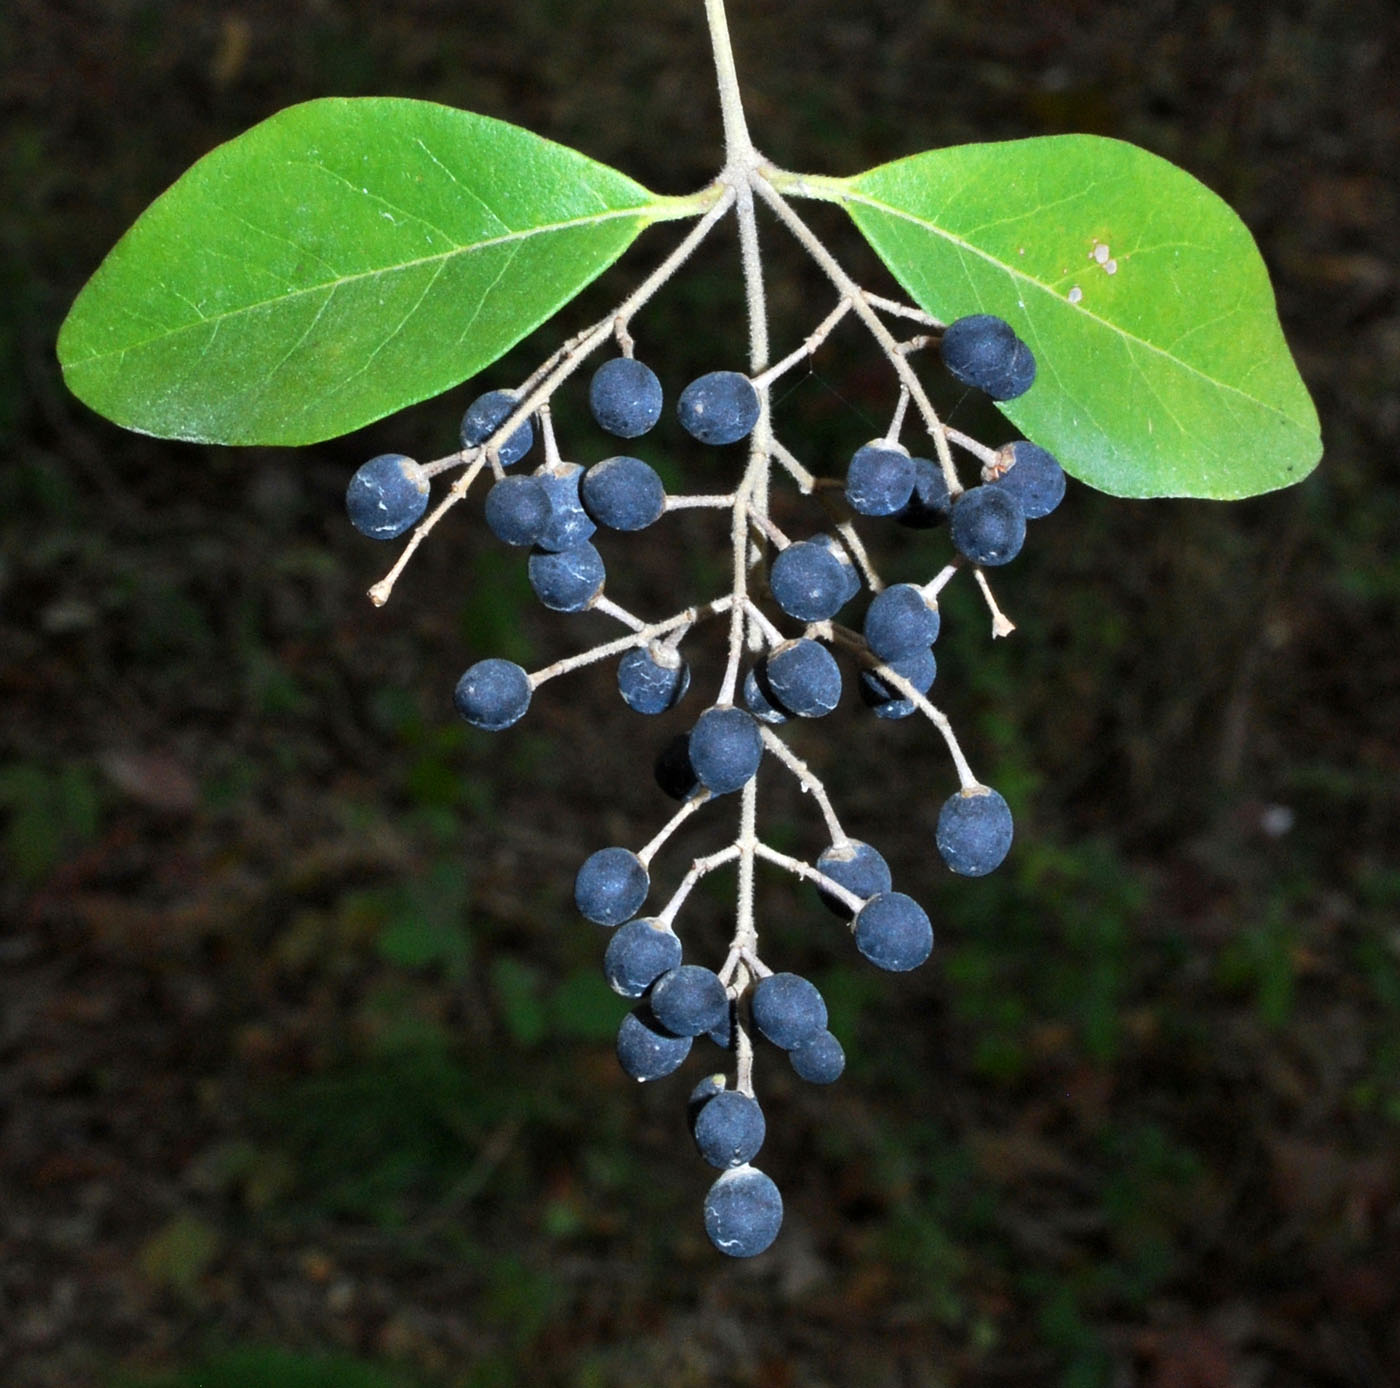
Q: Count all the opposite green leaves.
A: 2